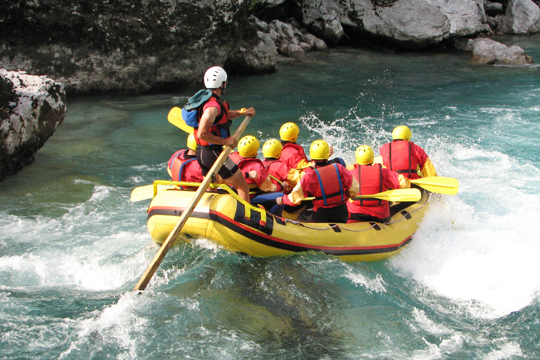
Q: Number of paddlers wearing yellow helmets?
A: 7